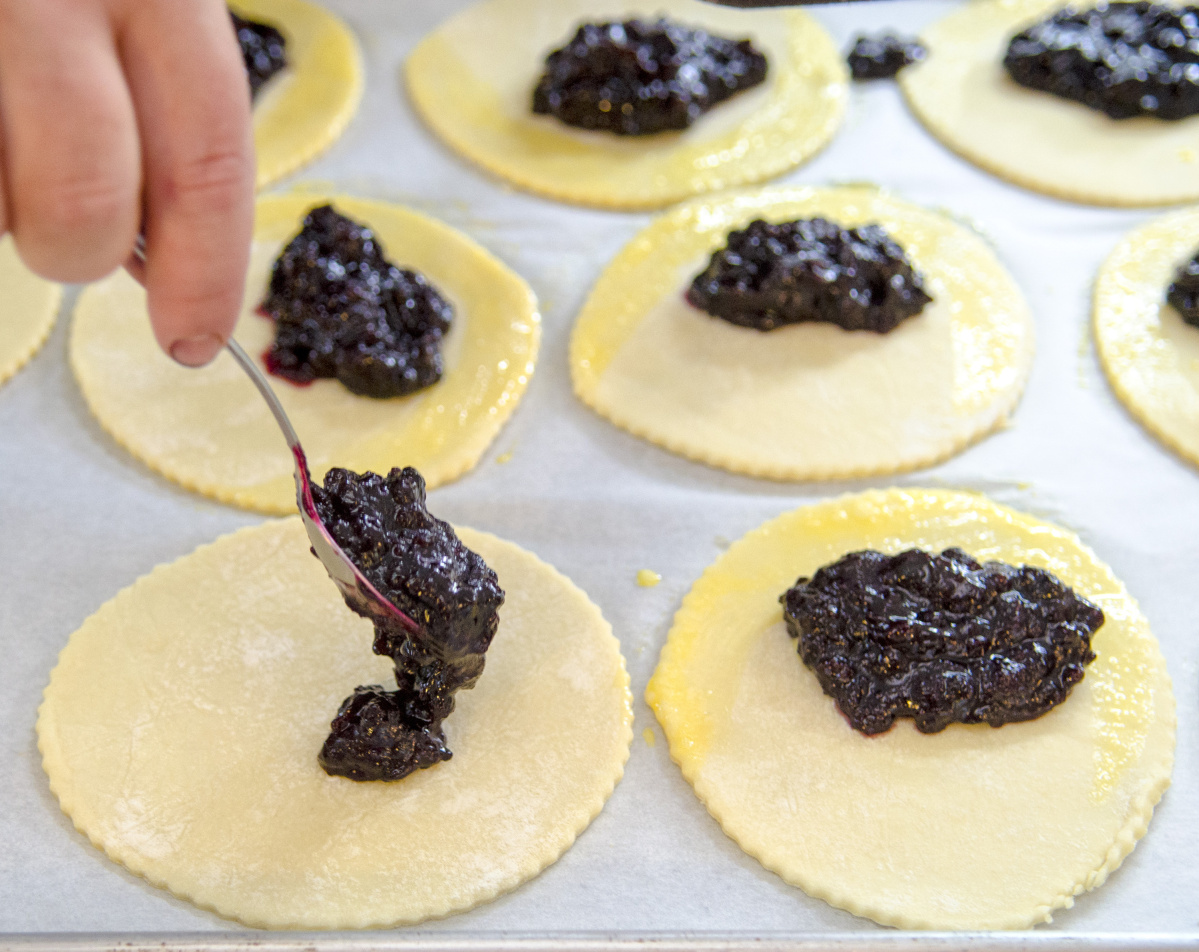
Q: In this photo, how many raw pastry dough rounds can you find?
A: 9